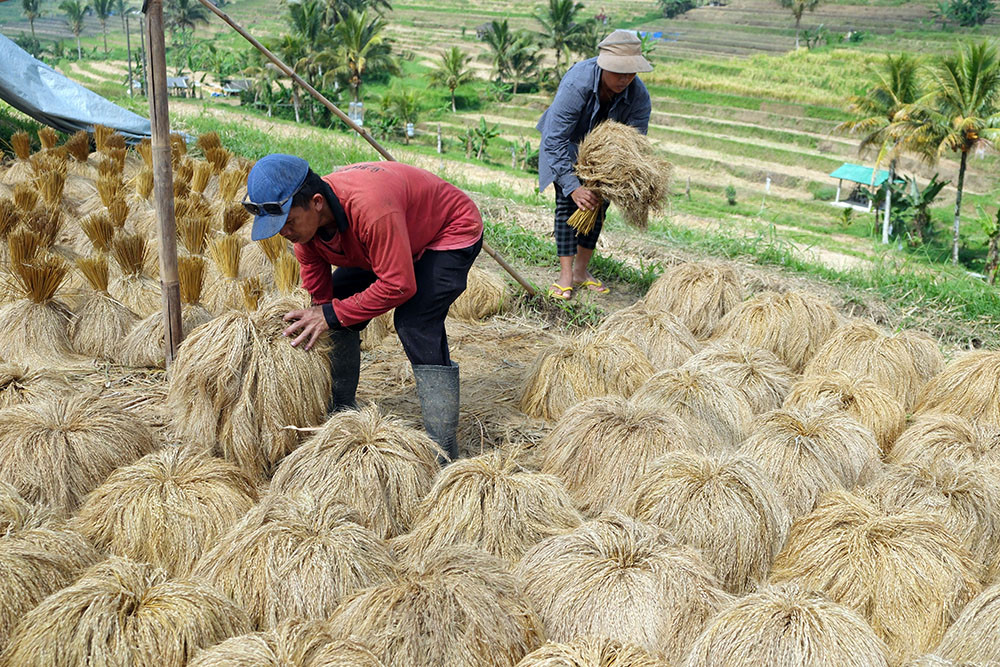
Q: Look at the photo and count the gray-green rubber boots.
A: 2